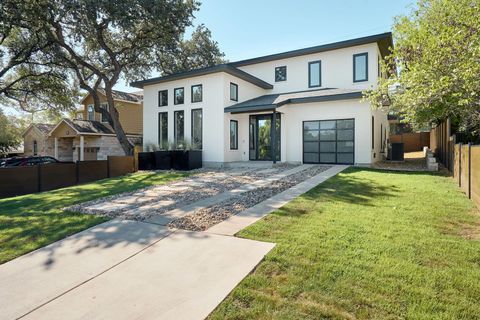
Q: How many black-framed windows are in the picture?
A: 11